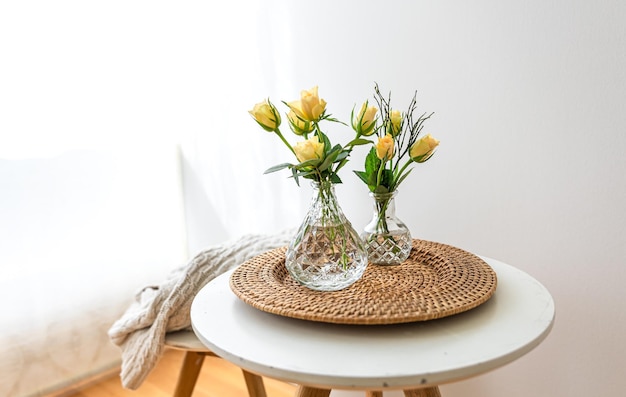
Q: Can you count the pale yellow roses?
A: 8